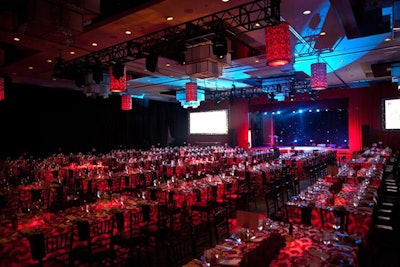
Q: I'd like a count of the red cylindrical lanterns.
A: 6